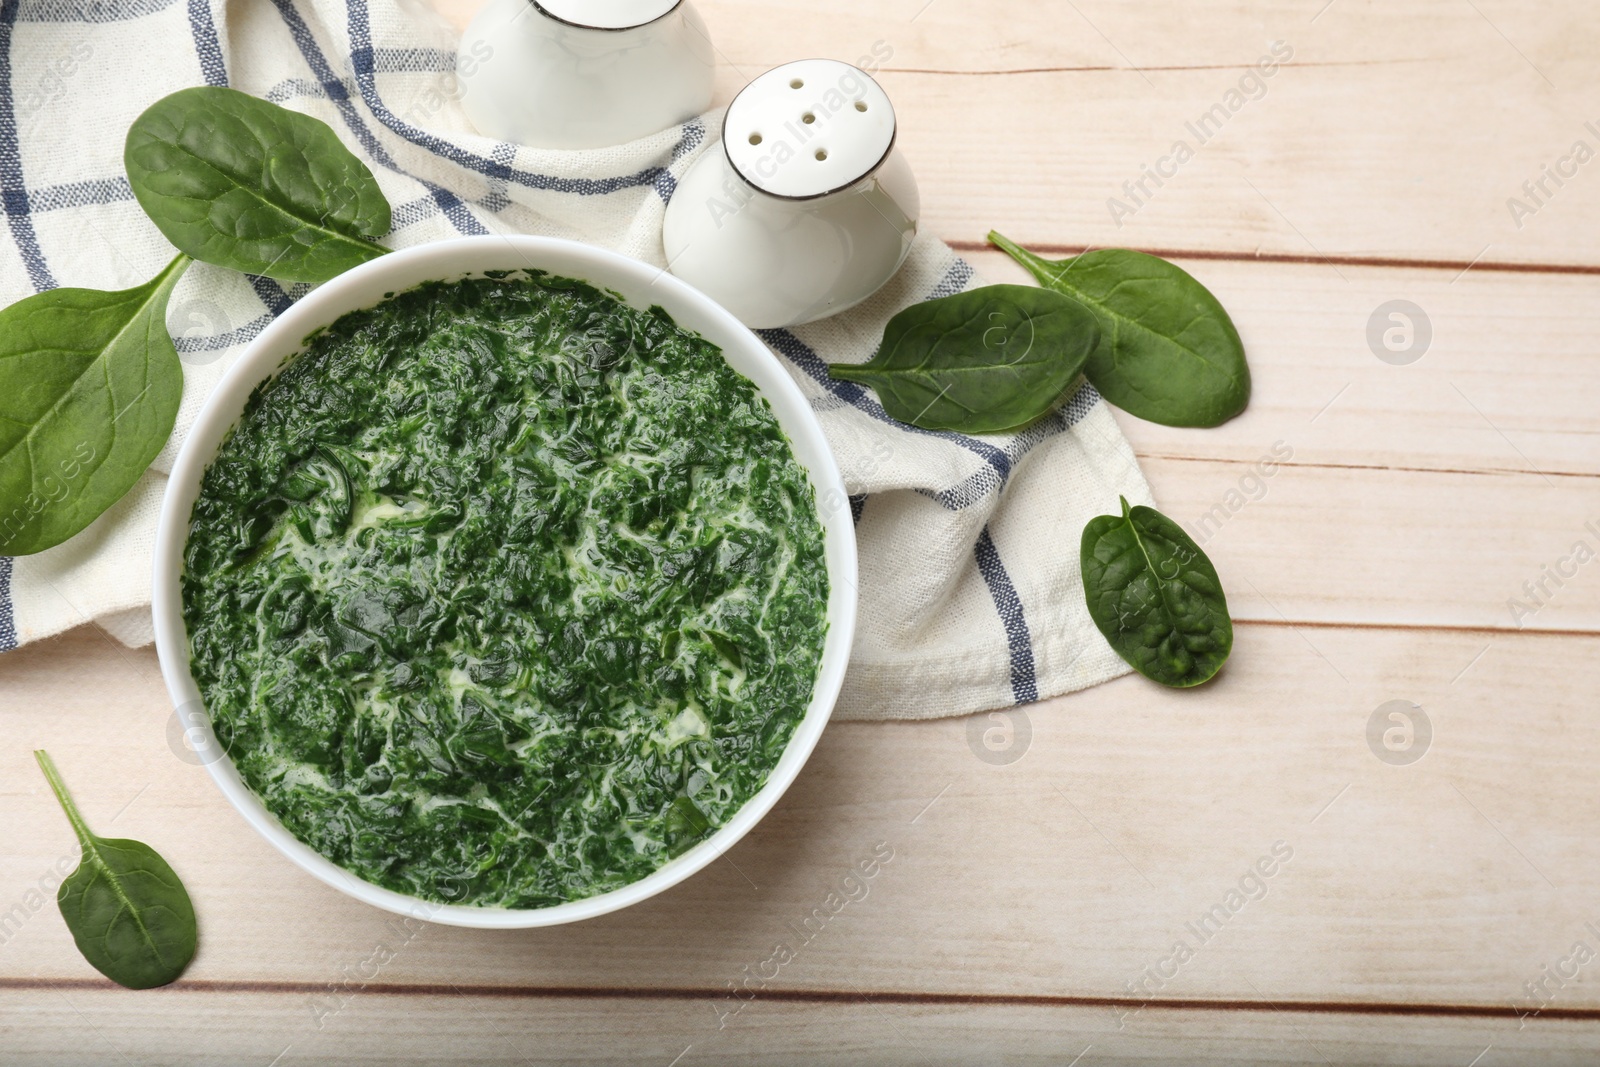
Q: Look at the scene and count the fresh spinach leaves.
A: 6